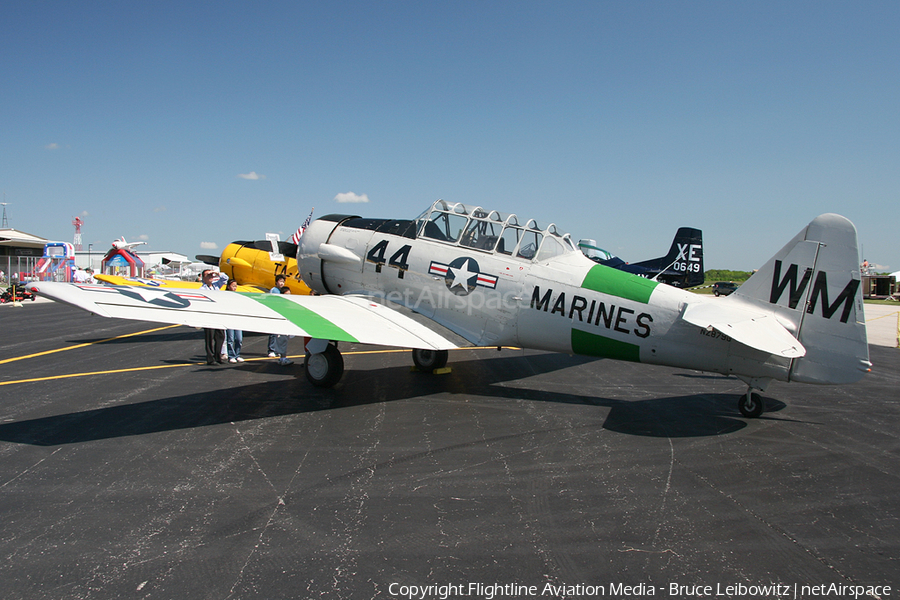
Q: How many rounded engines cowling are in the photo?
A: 2